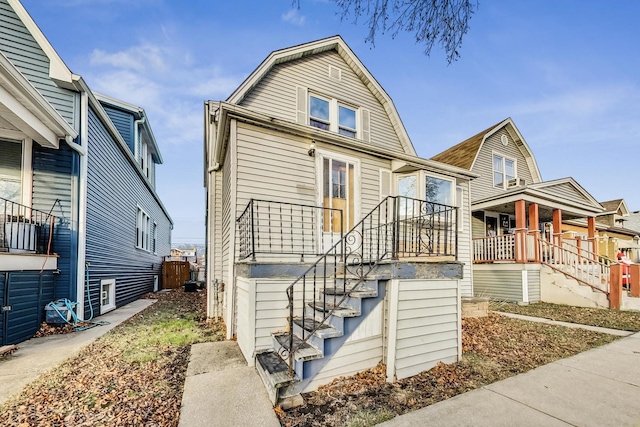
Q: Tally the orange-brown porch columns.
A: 4